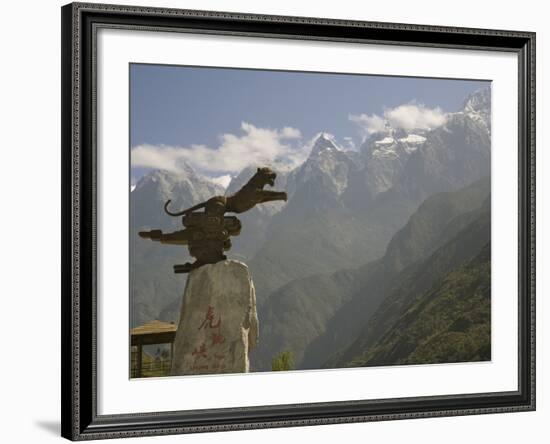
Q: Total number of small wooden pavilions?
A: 1